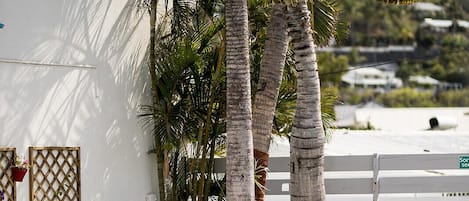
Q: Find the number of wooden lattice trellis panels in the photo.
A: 2